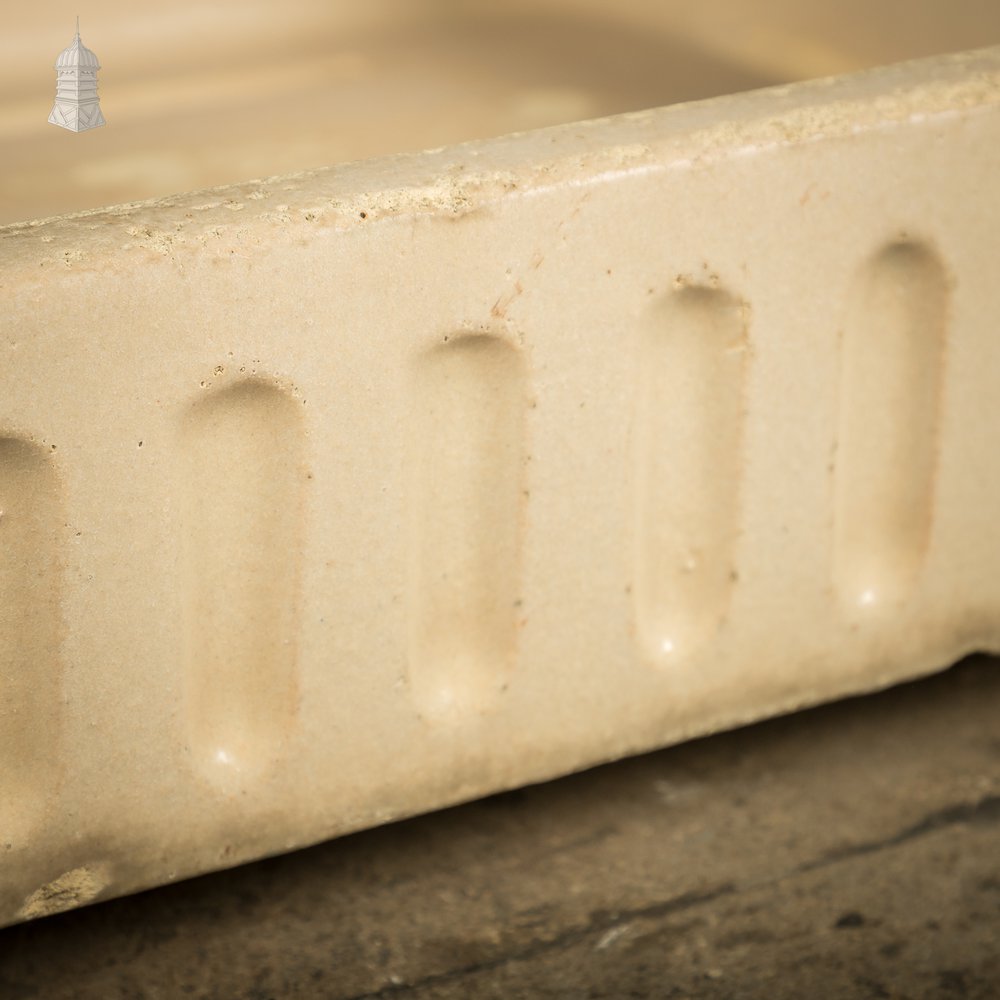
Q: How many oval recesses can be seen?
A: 5